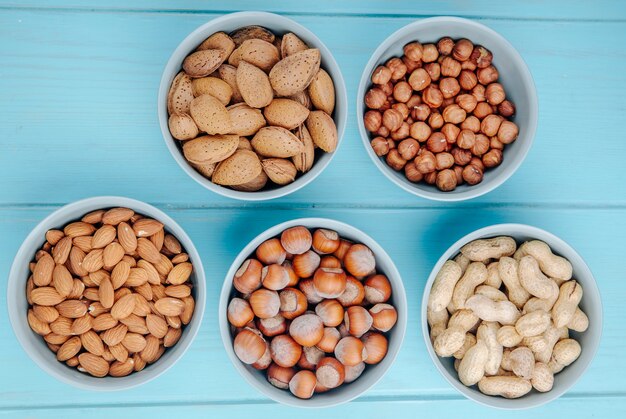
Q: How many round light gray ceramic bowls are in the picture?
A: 5